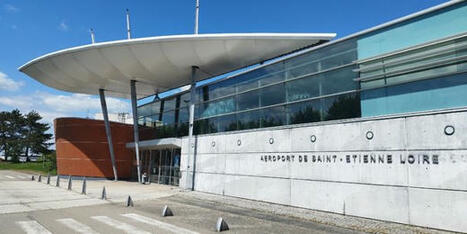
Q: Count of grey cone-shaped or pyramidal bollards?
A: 10